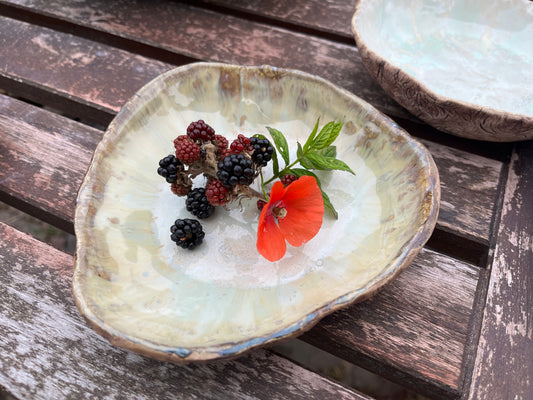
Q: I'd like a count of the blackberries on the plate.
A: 5